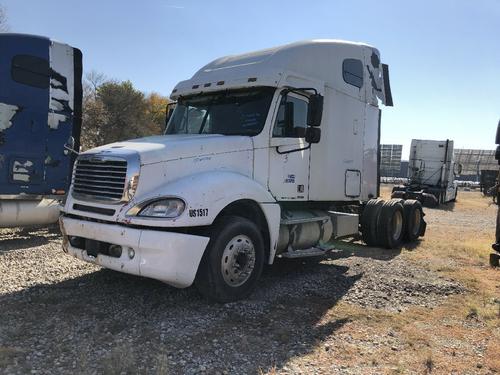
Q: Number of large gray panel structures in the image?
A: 2